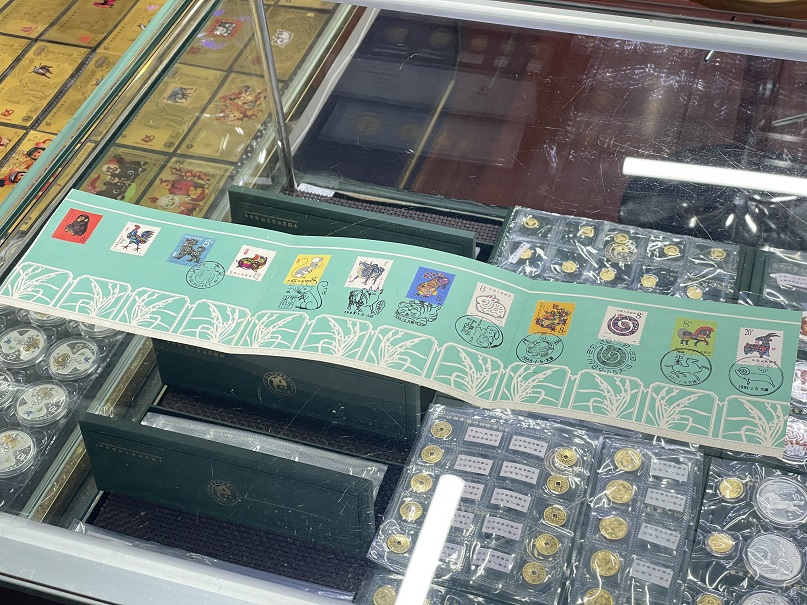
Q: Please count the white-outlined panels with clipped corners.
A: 12